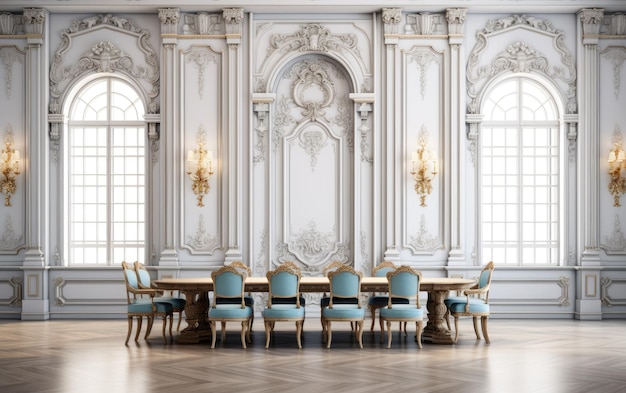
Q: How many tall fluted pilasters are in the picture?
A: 6